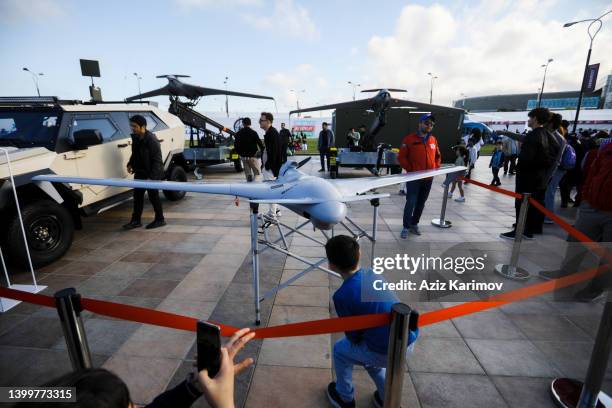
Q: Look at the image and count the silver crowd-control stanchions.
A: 5